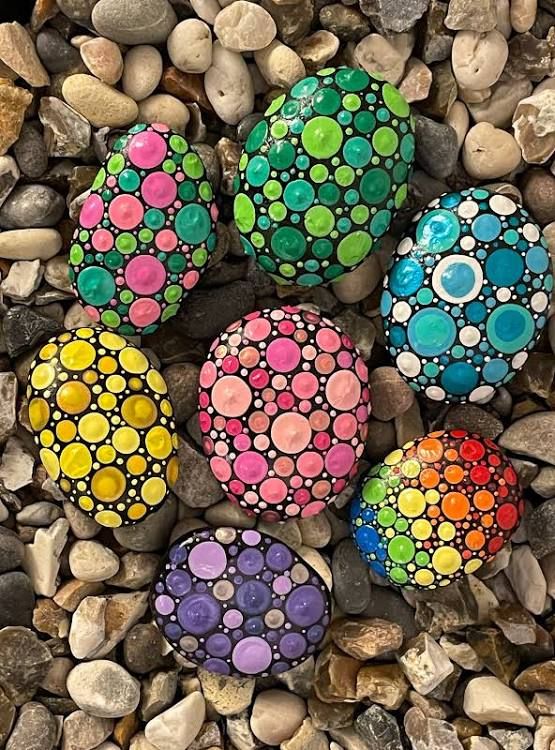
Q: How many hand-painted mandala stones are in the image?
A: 7